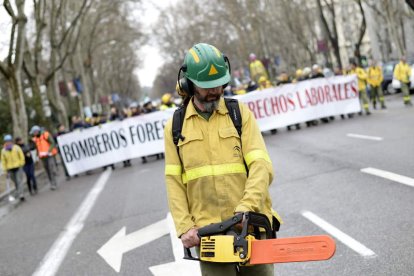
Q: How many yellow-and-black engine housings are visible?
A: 1